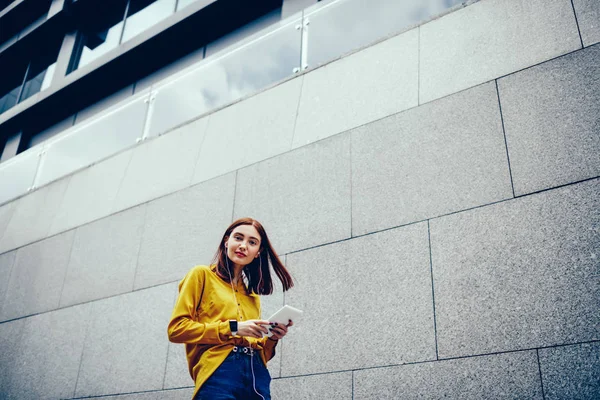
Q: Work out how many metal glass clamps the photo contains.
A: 12